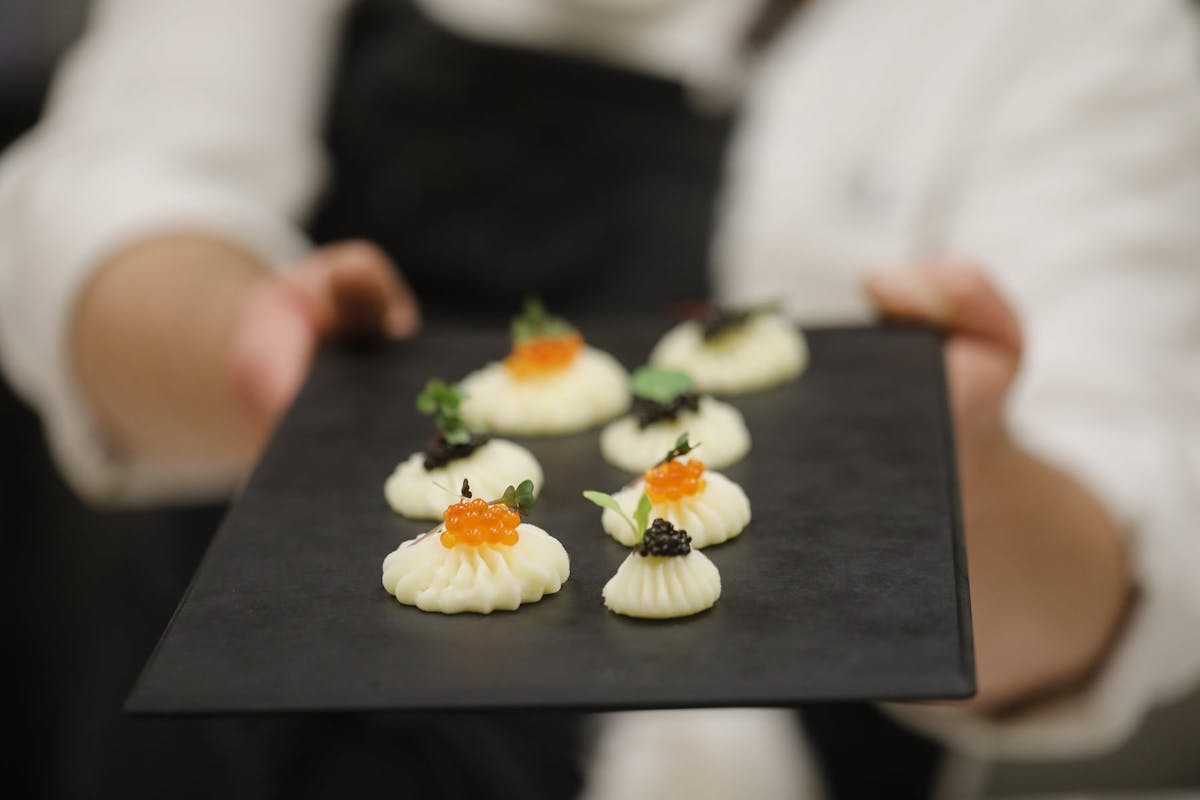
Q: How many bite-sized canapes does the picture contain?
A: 7